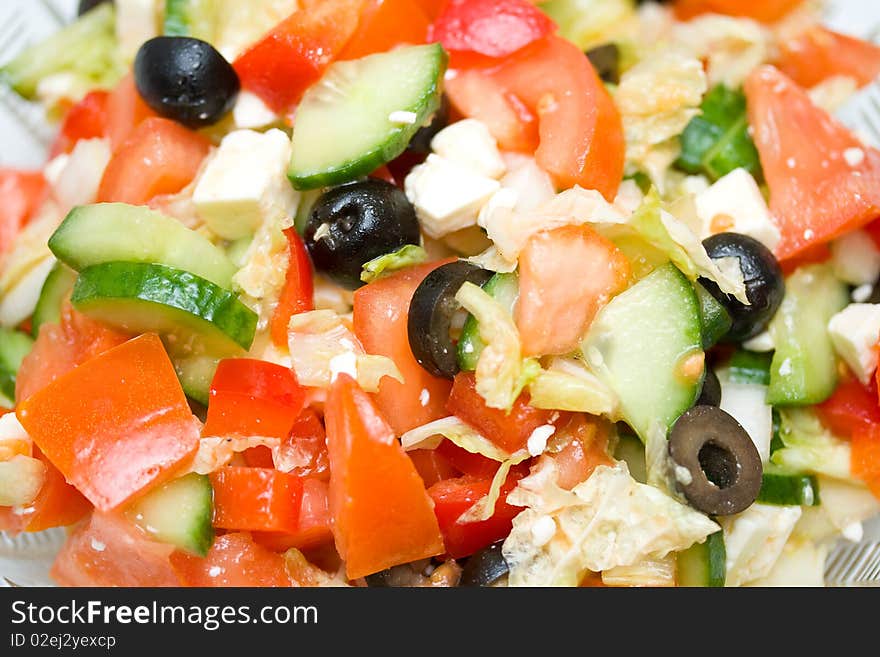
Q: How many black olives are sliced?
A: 2